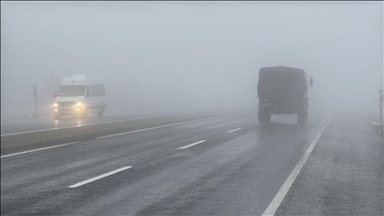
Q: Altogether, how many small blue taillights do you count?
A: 0